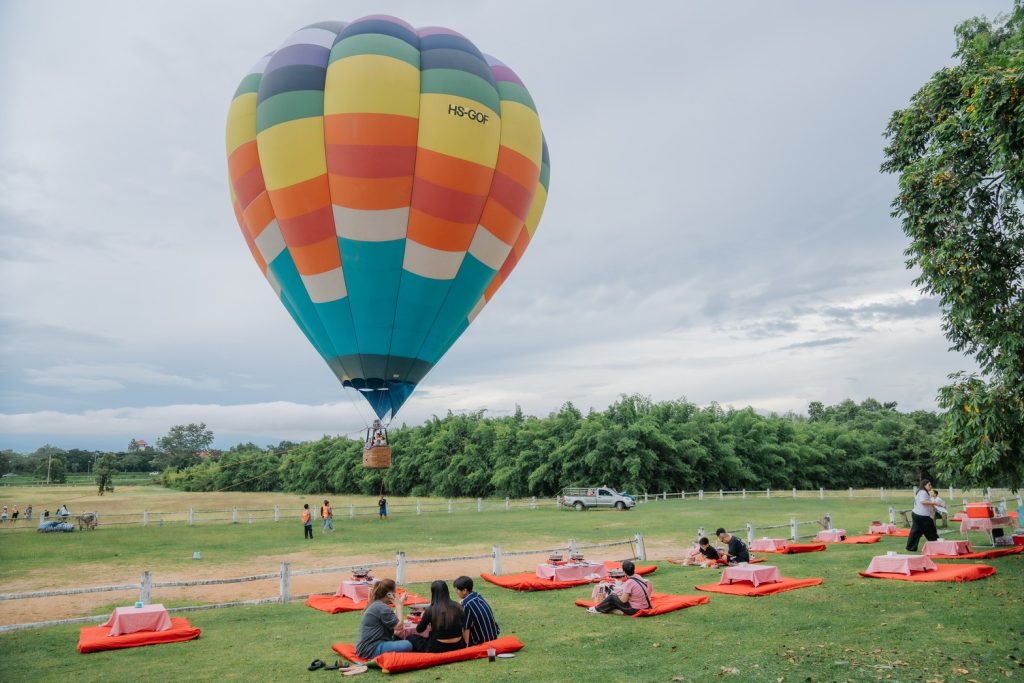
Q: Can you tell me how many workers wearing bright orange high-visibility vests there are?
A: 2